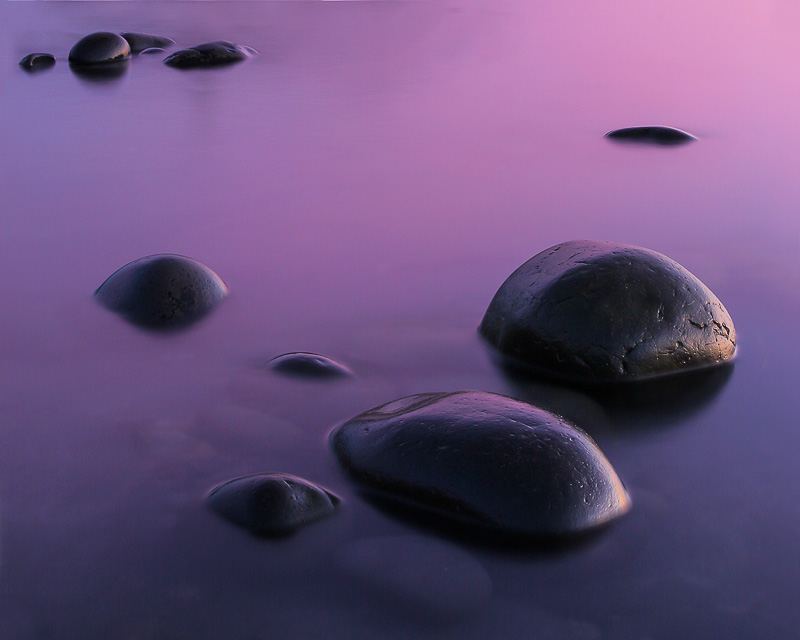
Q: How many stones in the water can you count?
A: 11